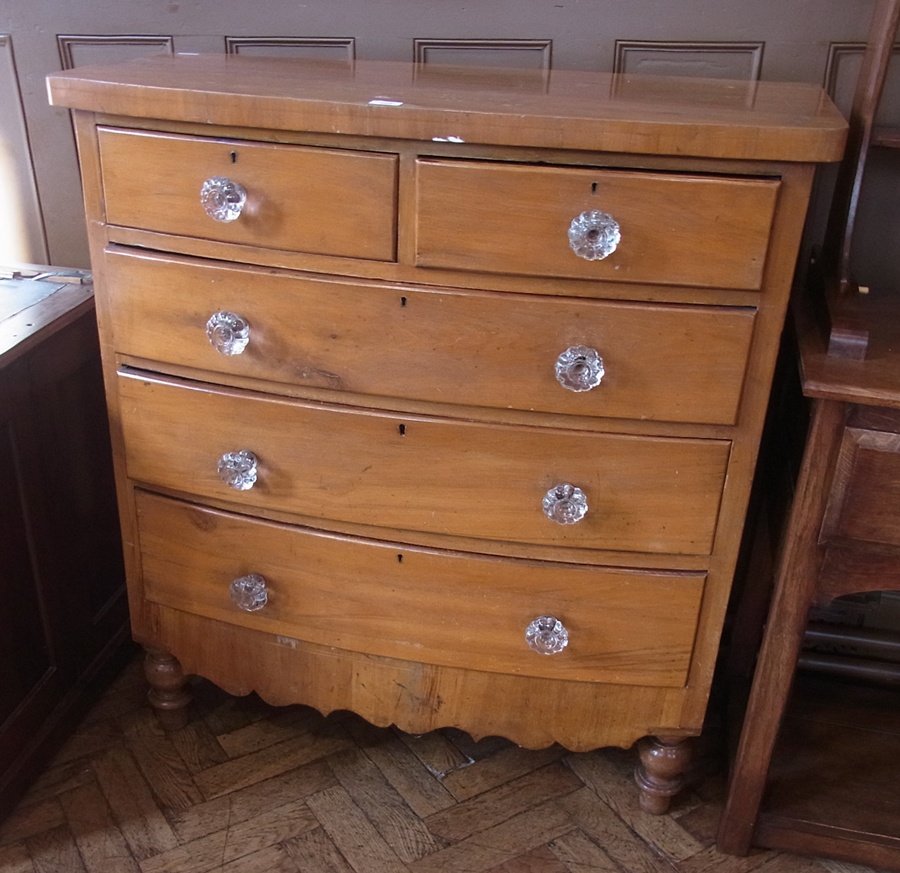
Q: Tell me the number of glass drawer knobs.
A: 8